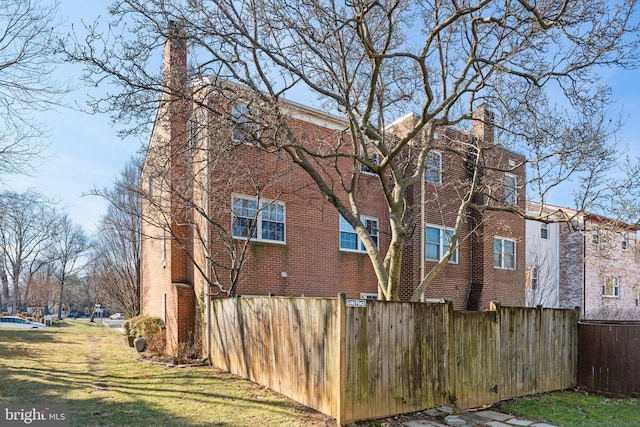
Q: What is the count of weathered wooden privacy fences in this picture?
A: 1